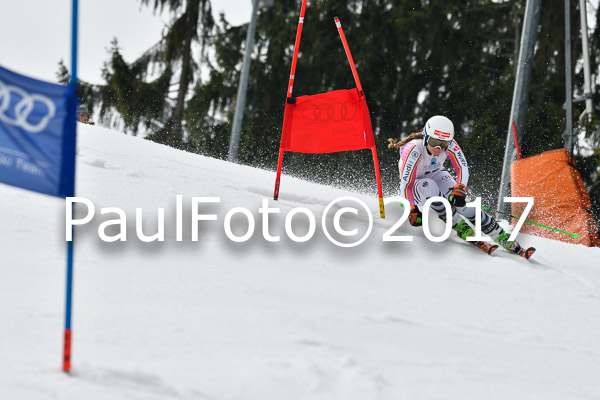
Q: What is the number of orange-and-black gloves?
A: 2